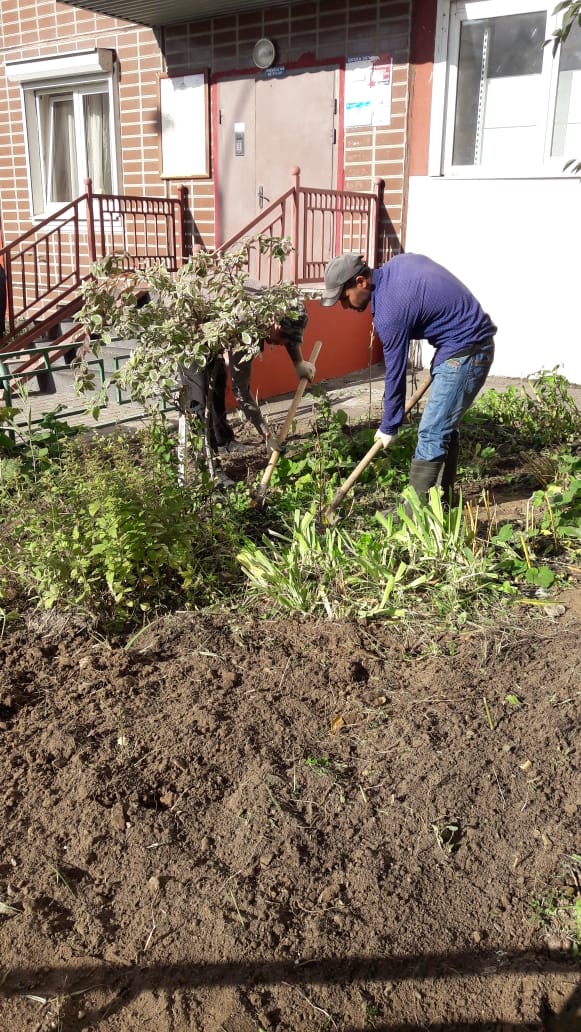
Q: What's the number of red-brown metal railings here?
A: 2